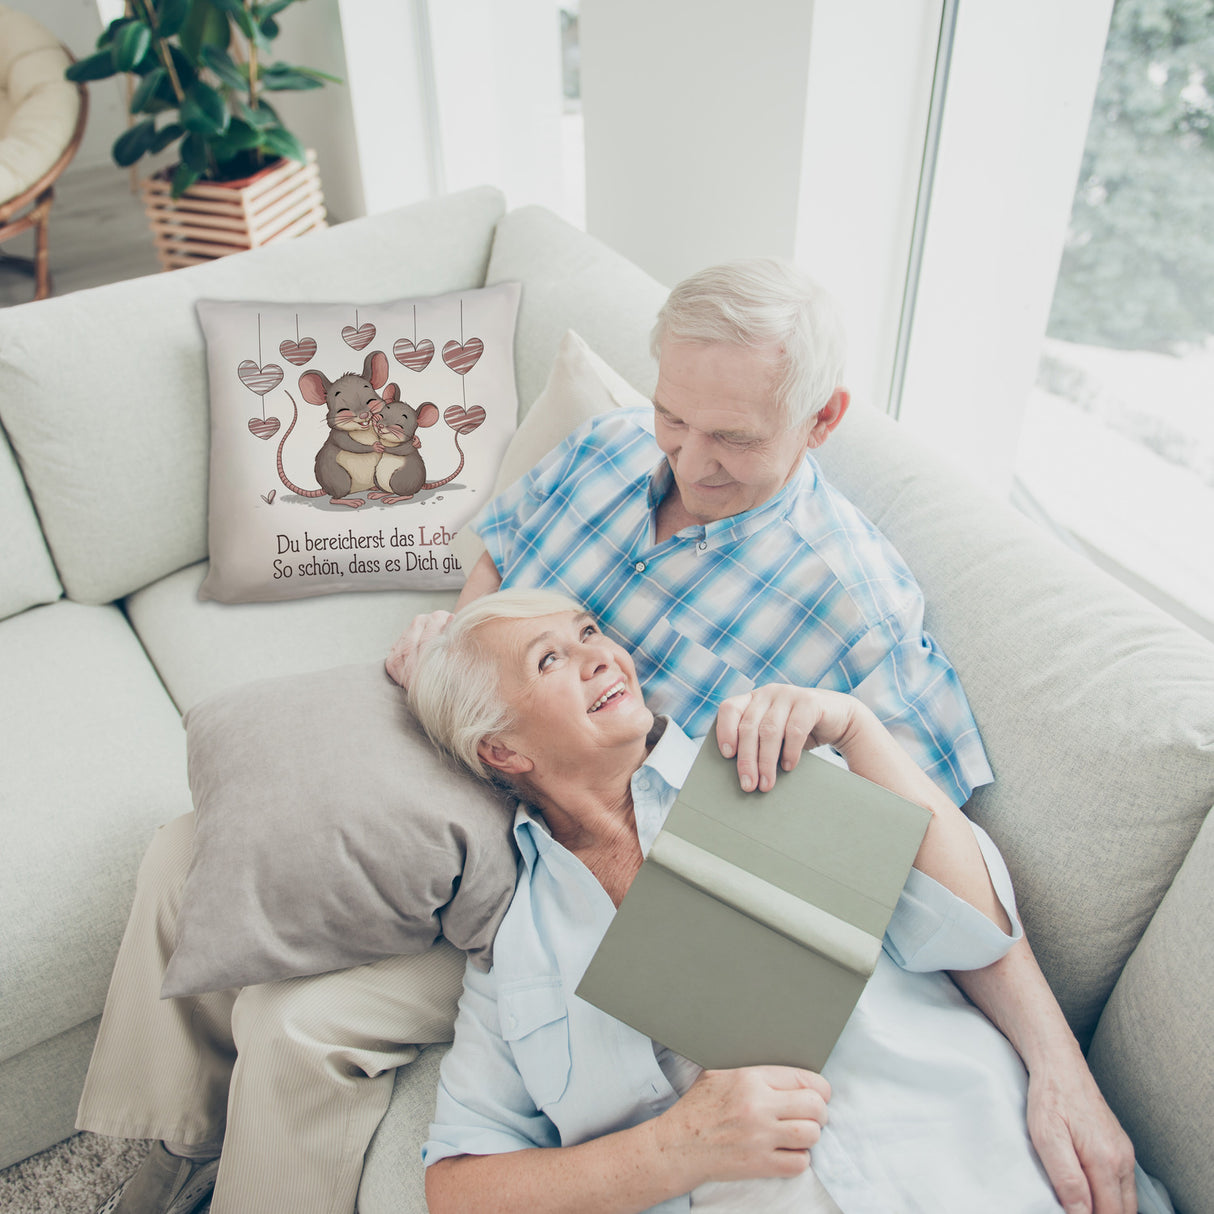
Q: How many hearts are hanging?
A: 7